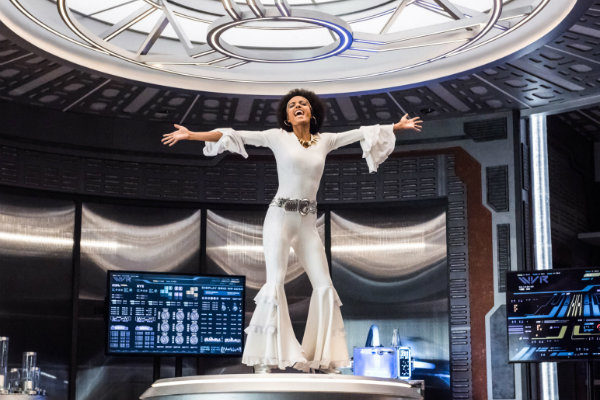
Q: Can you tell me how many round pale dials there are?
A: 9